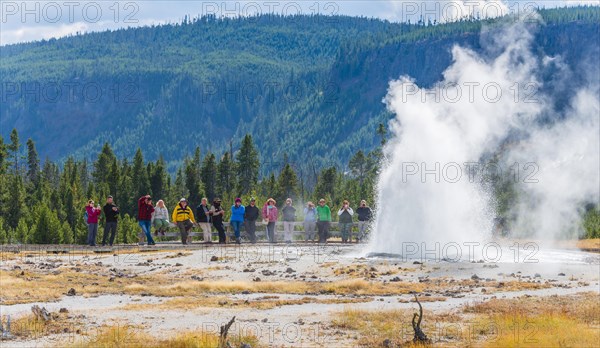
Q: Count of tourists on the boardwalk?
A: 15